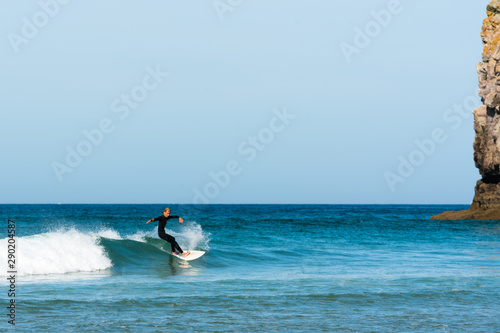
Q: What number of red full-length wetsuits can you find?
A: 0